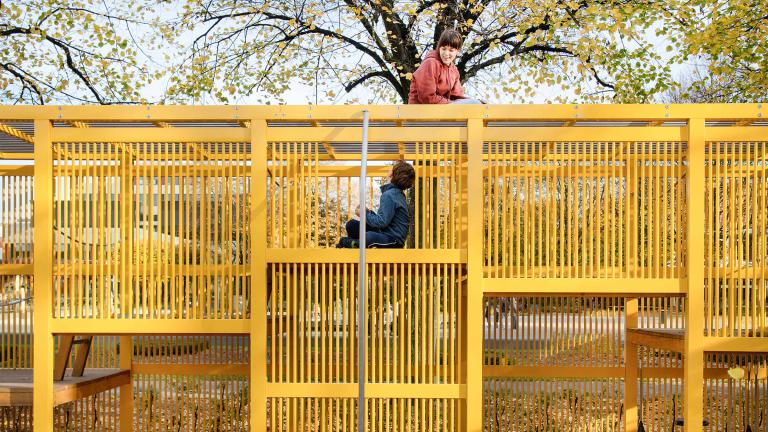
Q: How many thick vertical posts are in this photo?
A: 4